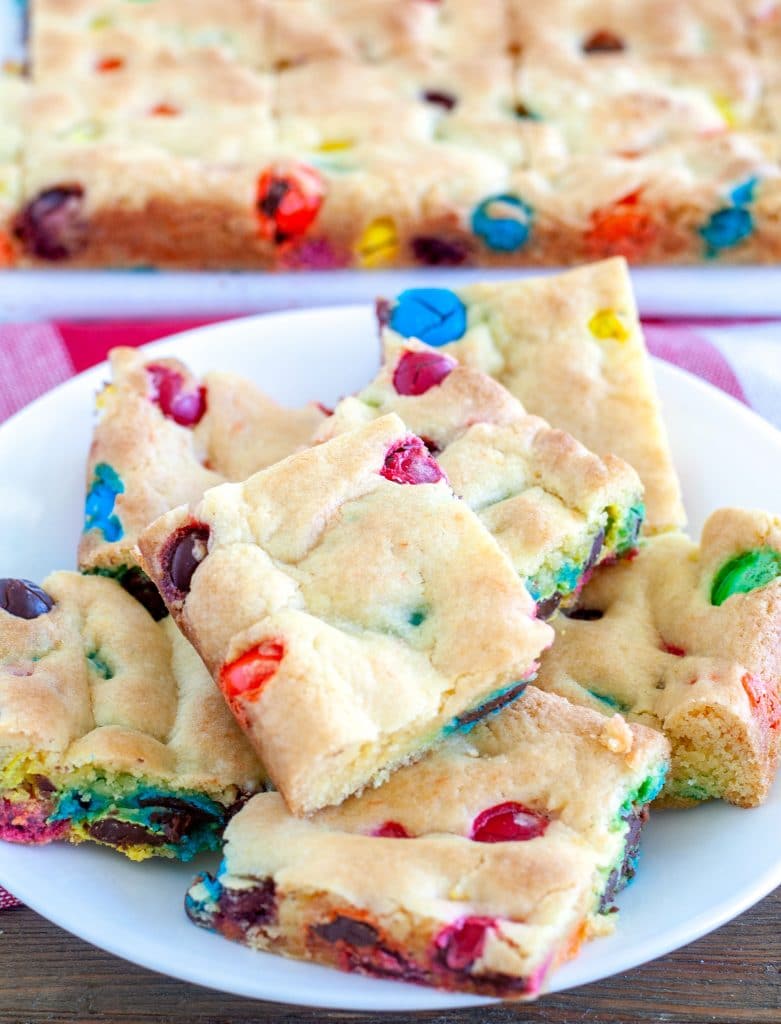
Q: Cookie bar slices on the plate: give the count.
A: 7